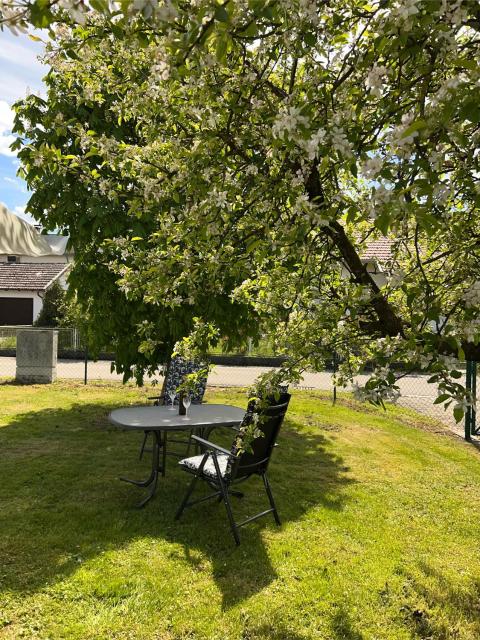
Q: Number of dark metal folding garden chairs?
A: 2